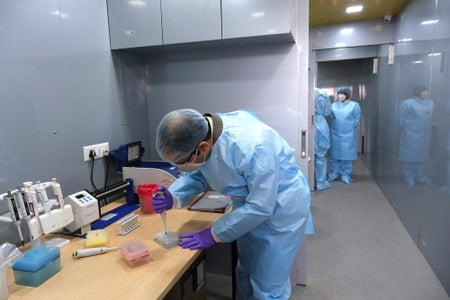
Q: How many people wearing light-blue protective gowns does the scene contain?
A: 3